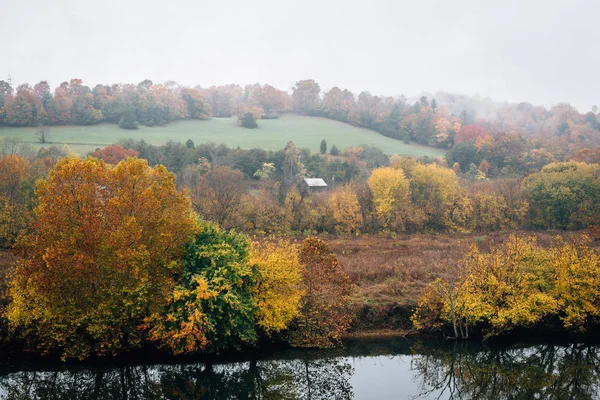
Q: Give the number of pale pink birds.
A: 0